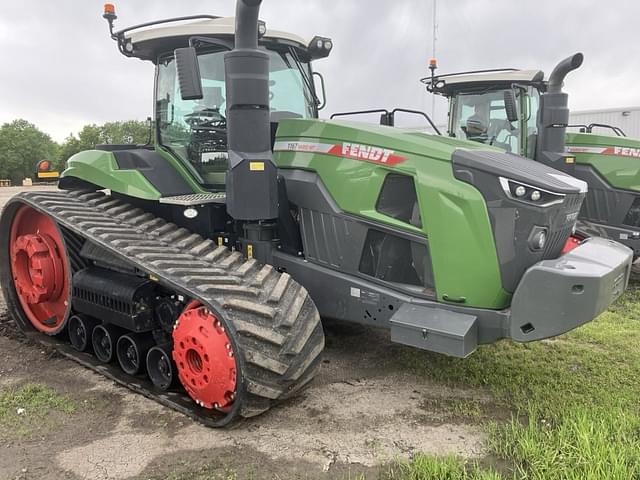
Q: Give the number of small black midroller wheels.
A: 4